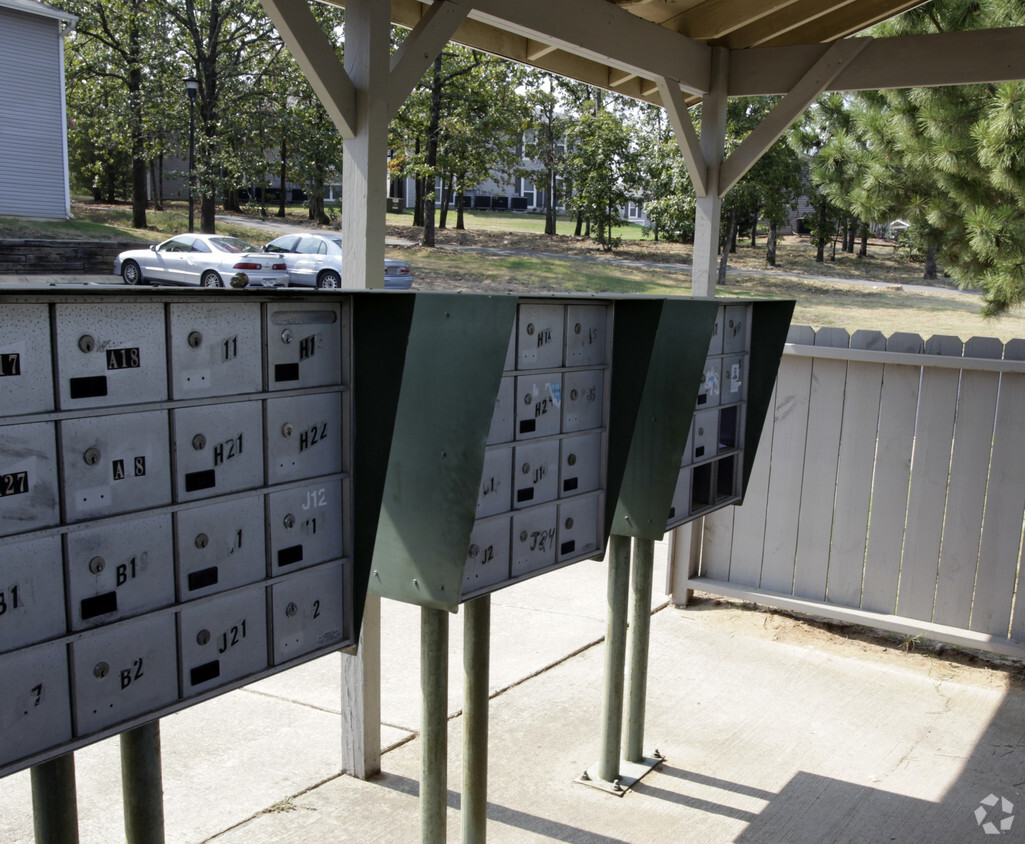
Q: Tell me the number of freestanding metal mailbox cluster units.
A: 3